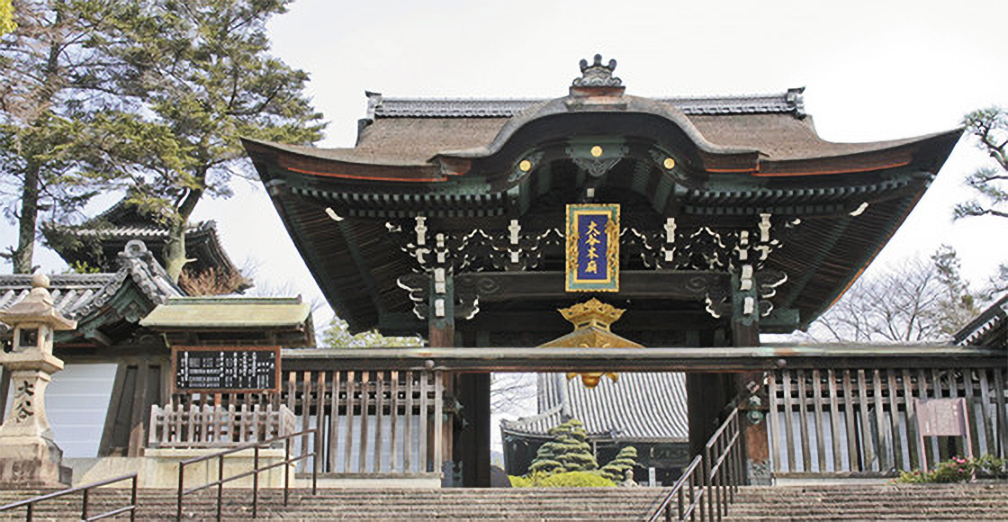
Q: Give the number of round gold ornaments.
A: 3